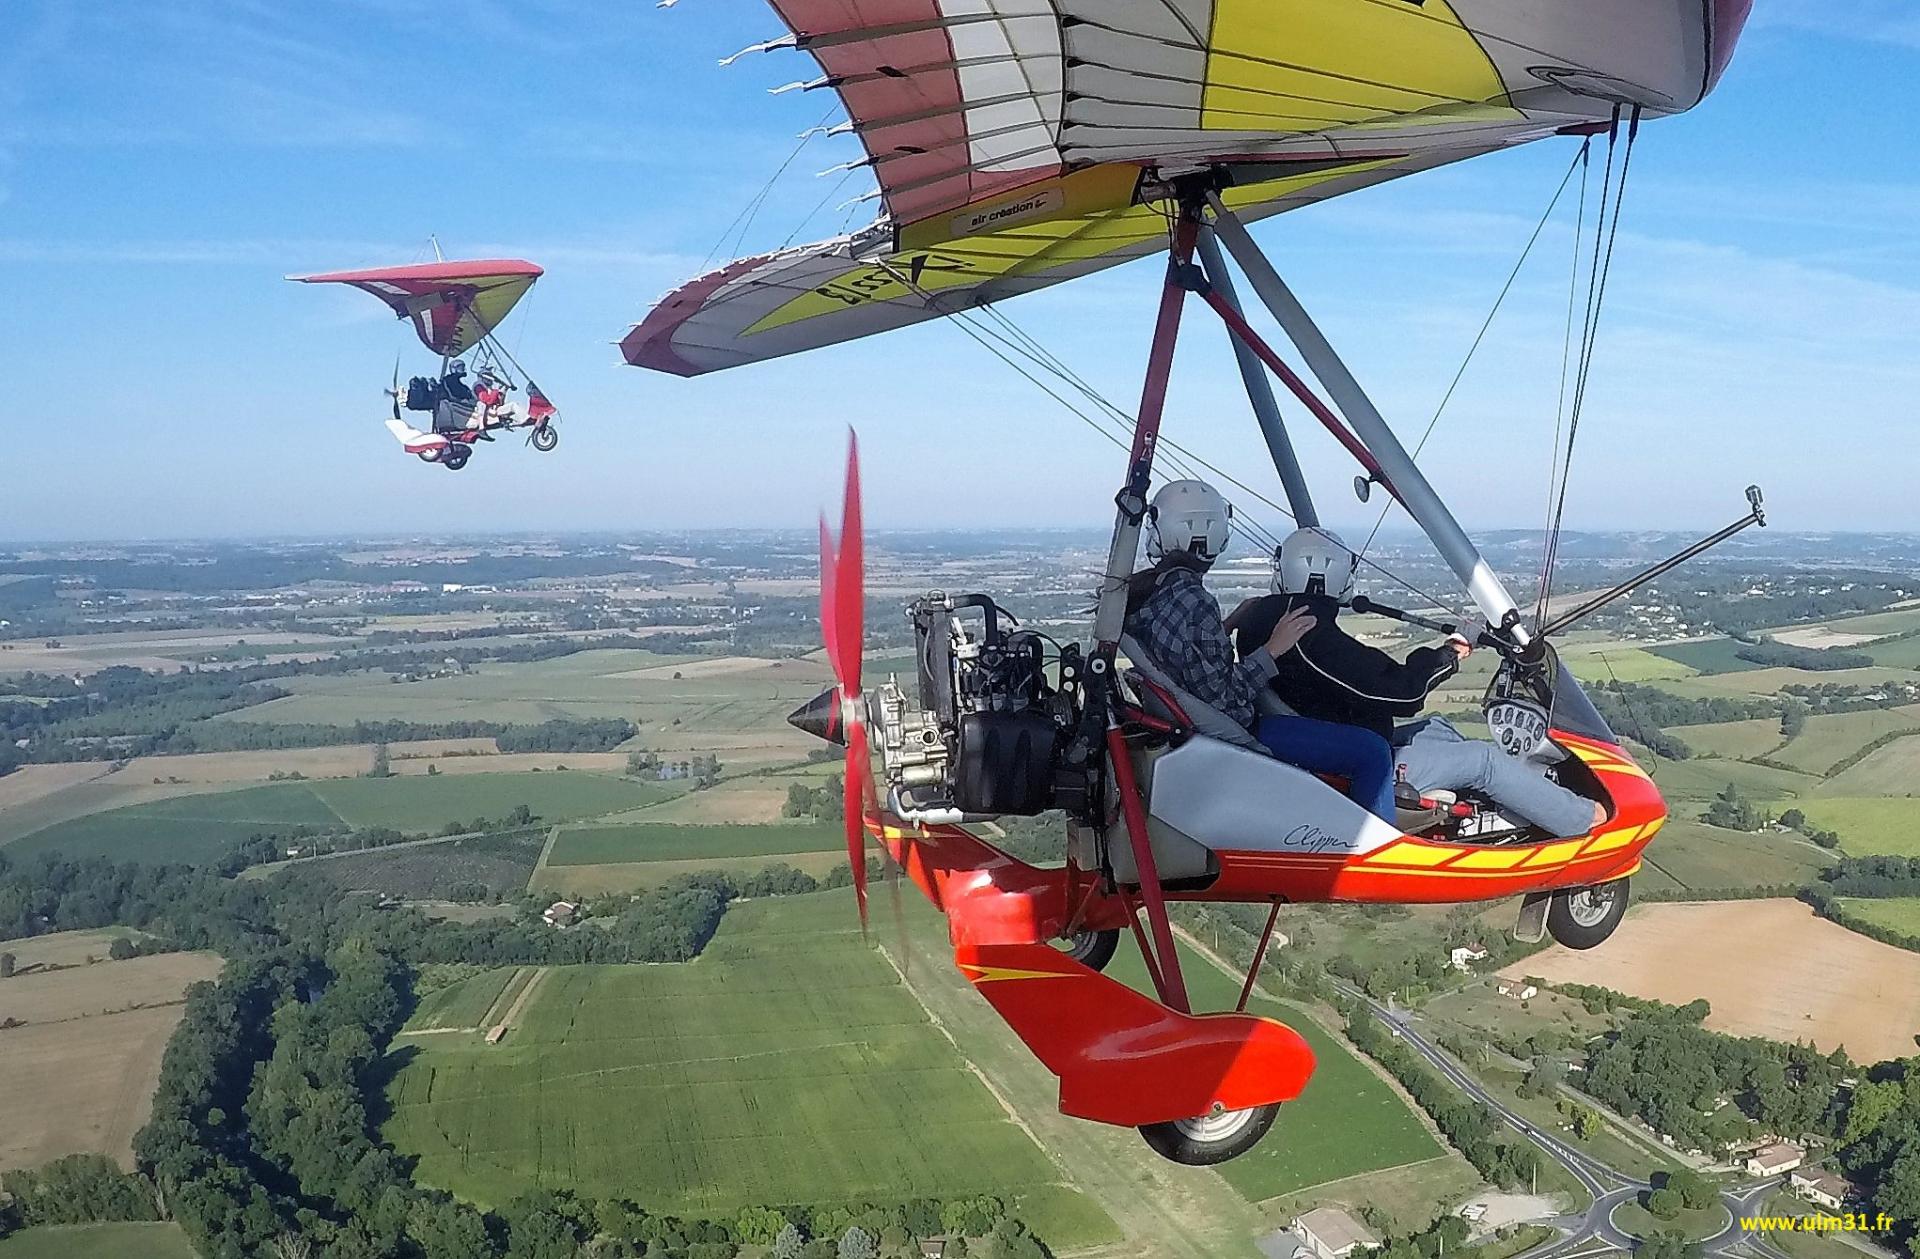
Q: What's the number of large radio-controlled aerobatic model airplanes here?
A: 0